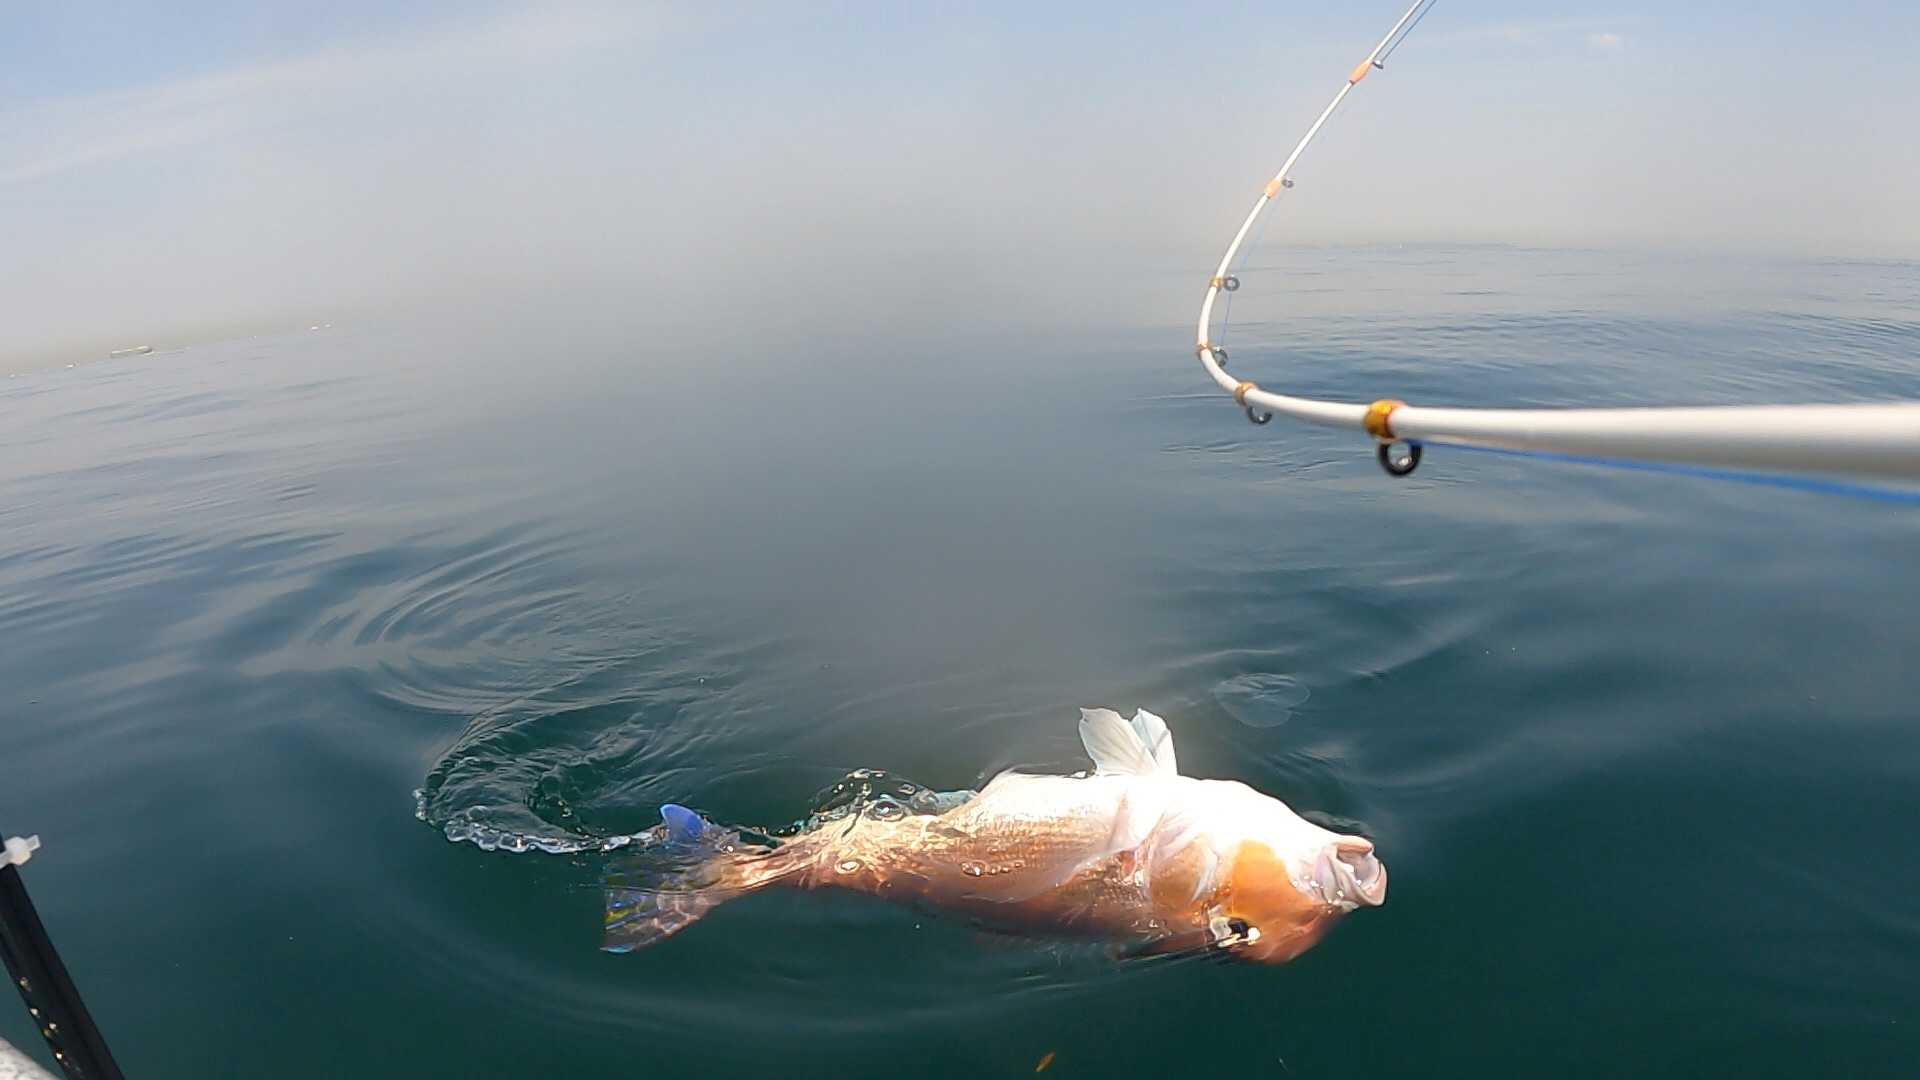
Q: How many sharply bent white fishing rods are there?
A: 1